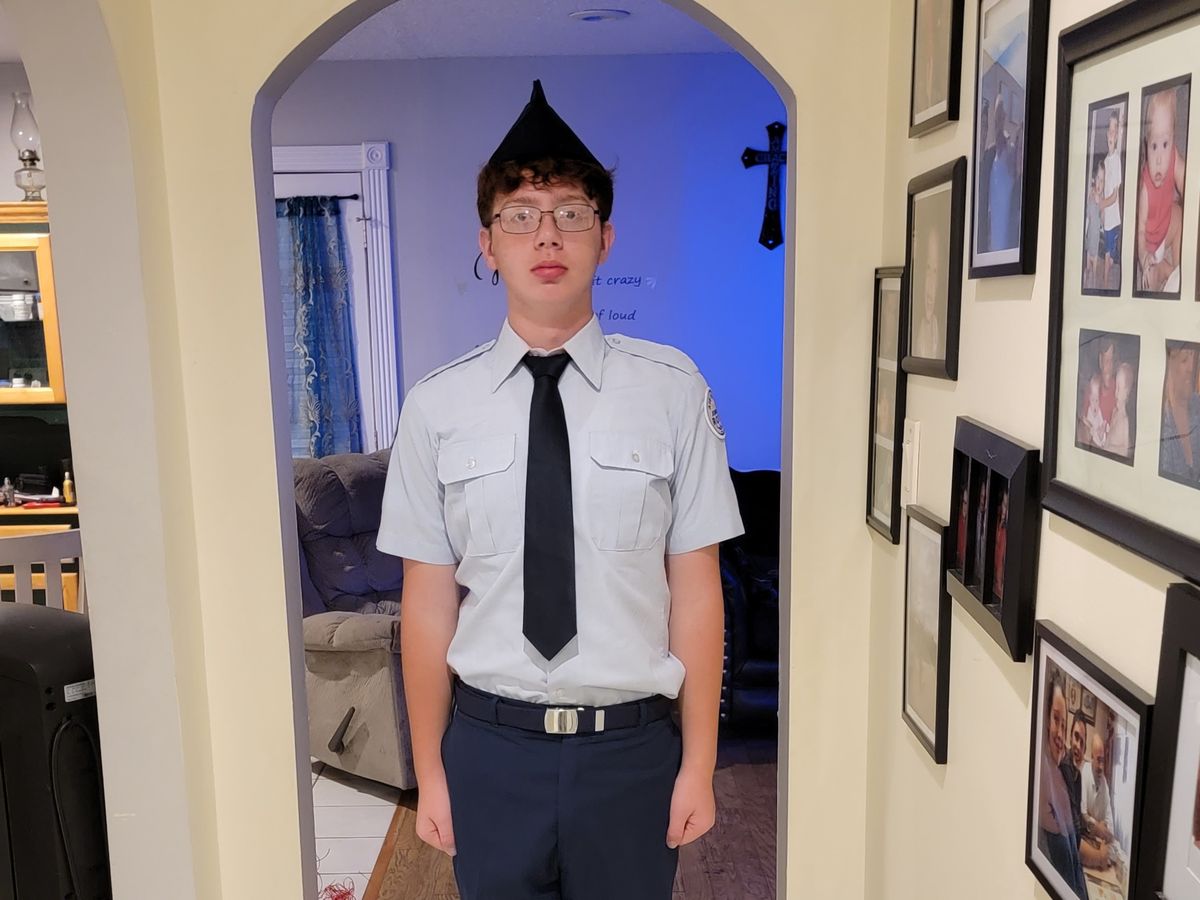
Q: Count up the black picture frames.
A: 9